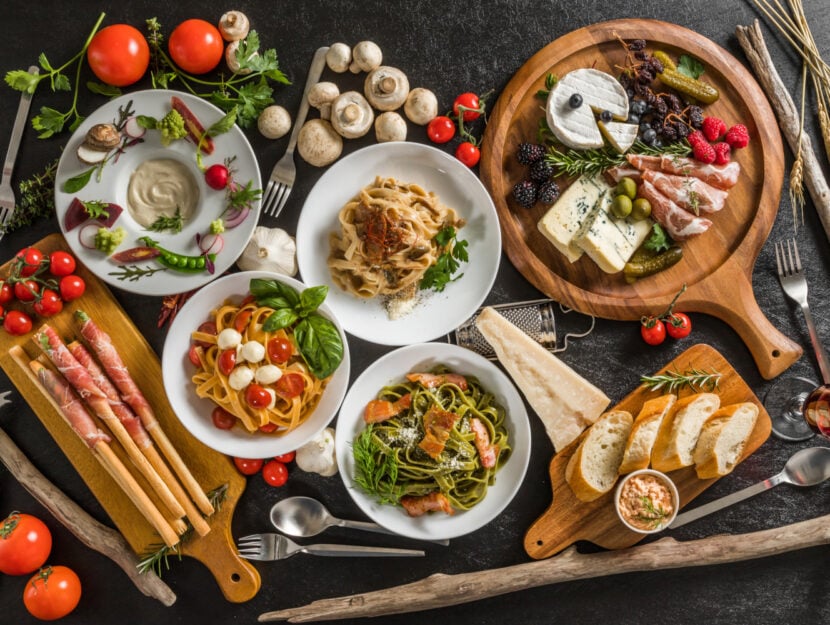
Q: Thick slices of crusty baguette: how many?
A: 4